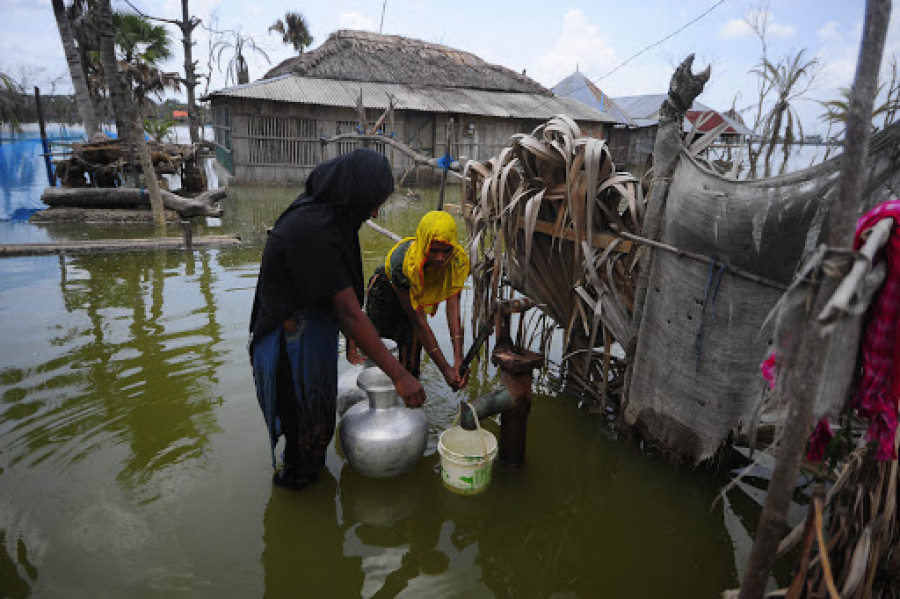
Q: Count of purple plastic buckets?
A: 0